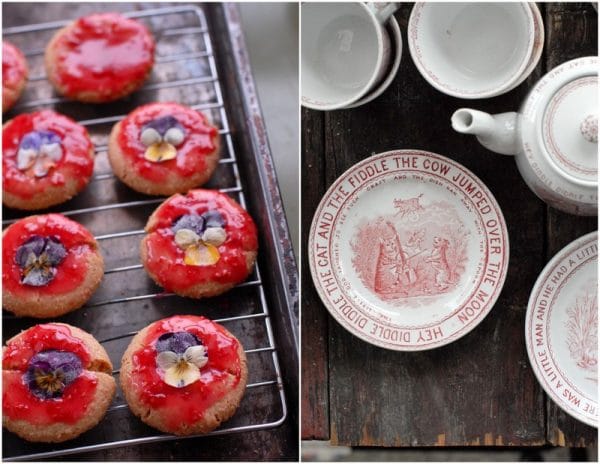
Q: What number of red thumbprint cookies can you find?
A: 8